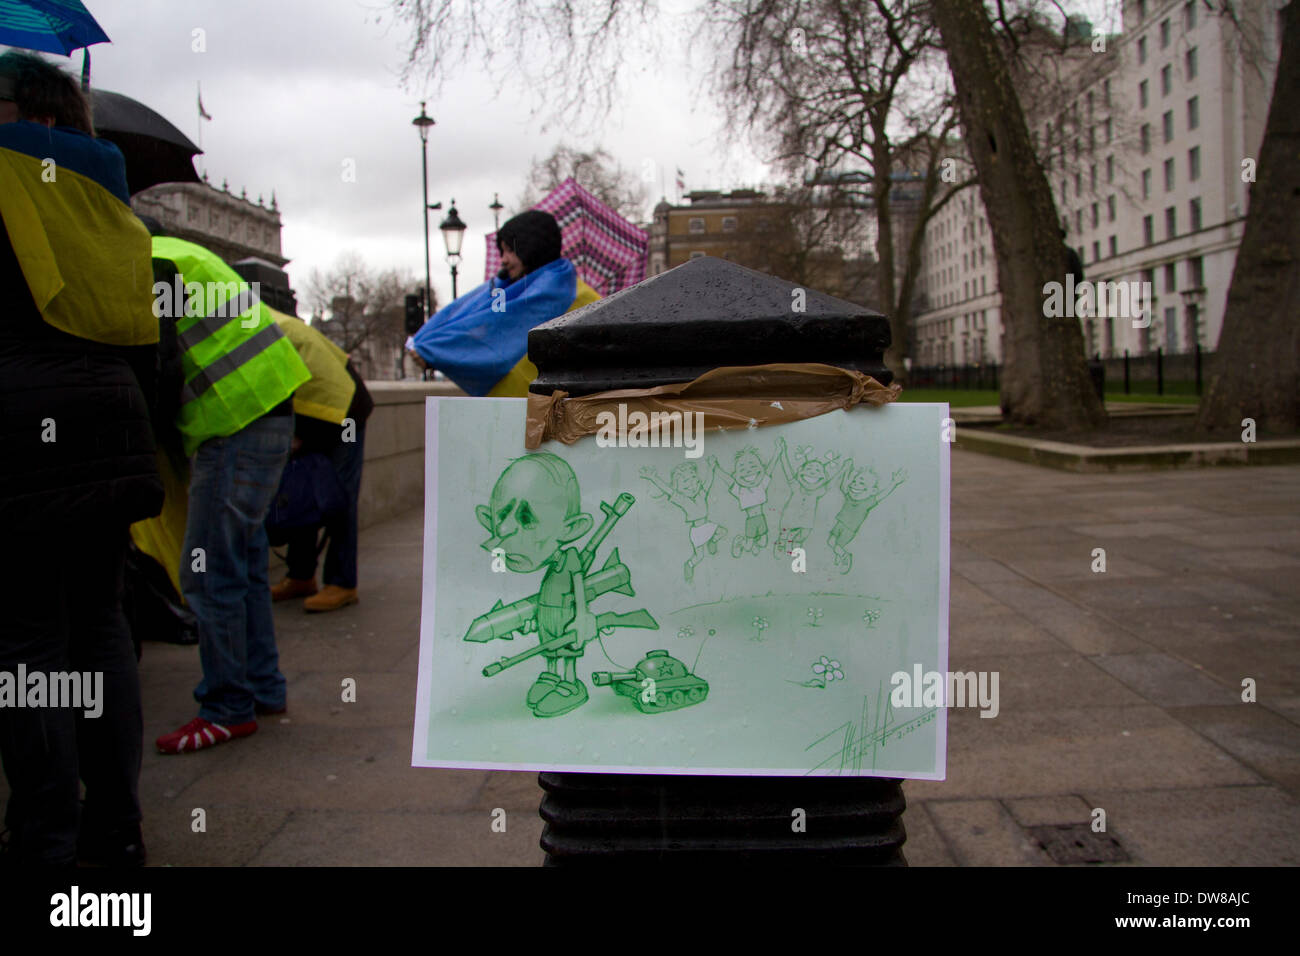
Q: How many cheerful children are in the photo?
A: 4